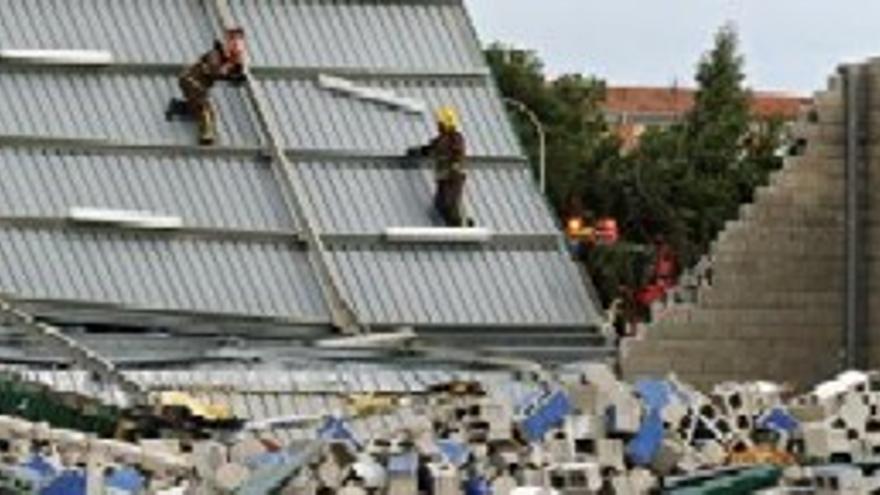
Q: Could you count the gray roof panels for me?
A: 8